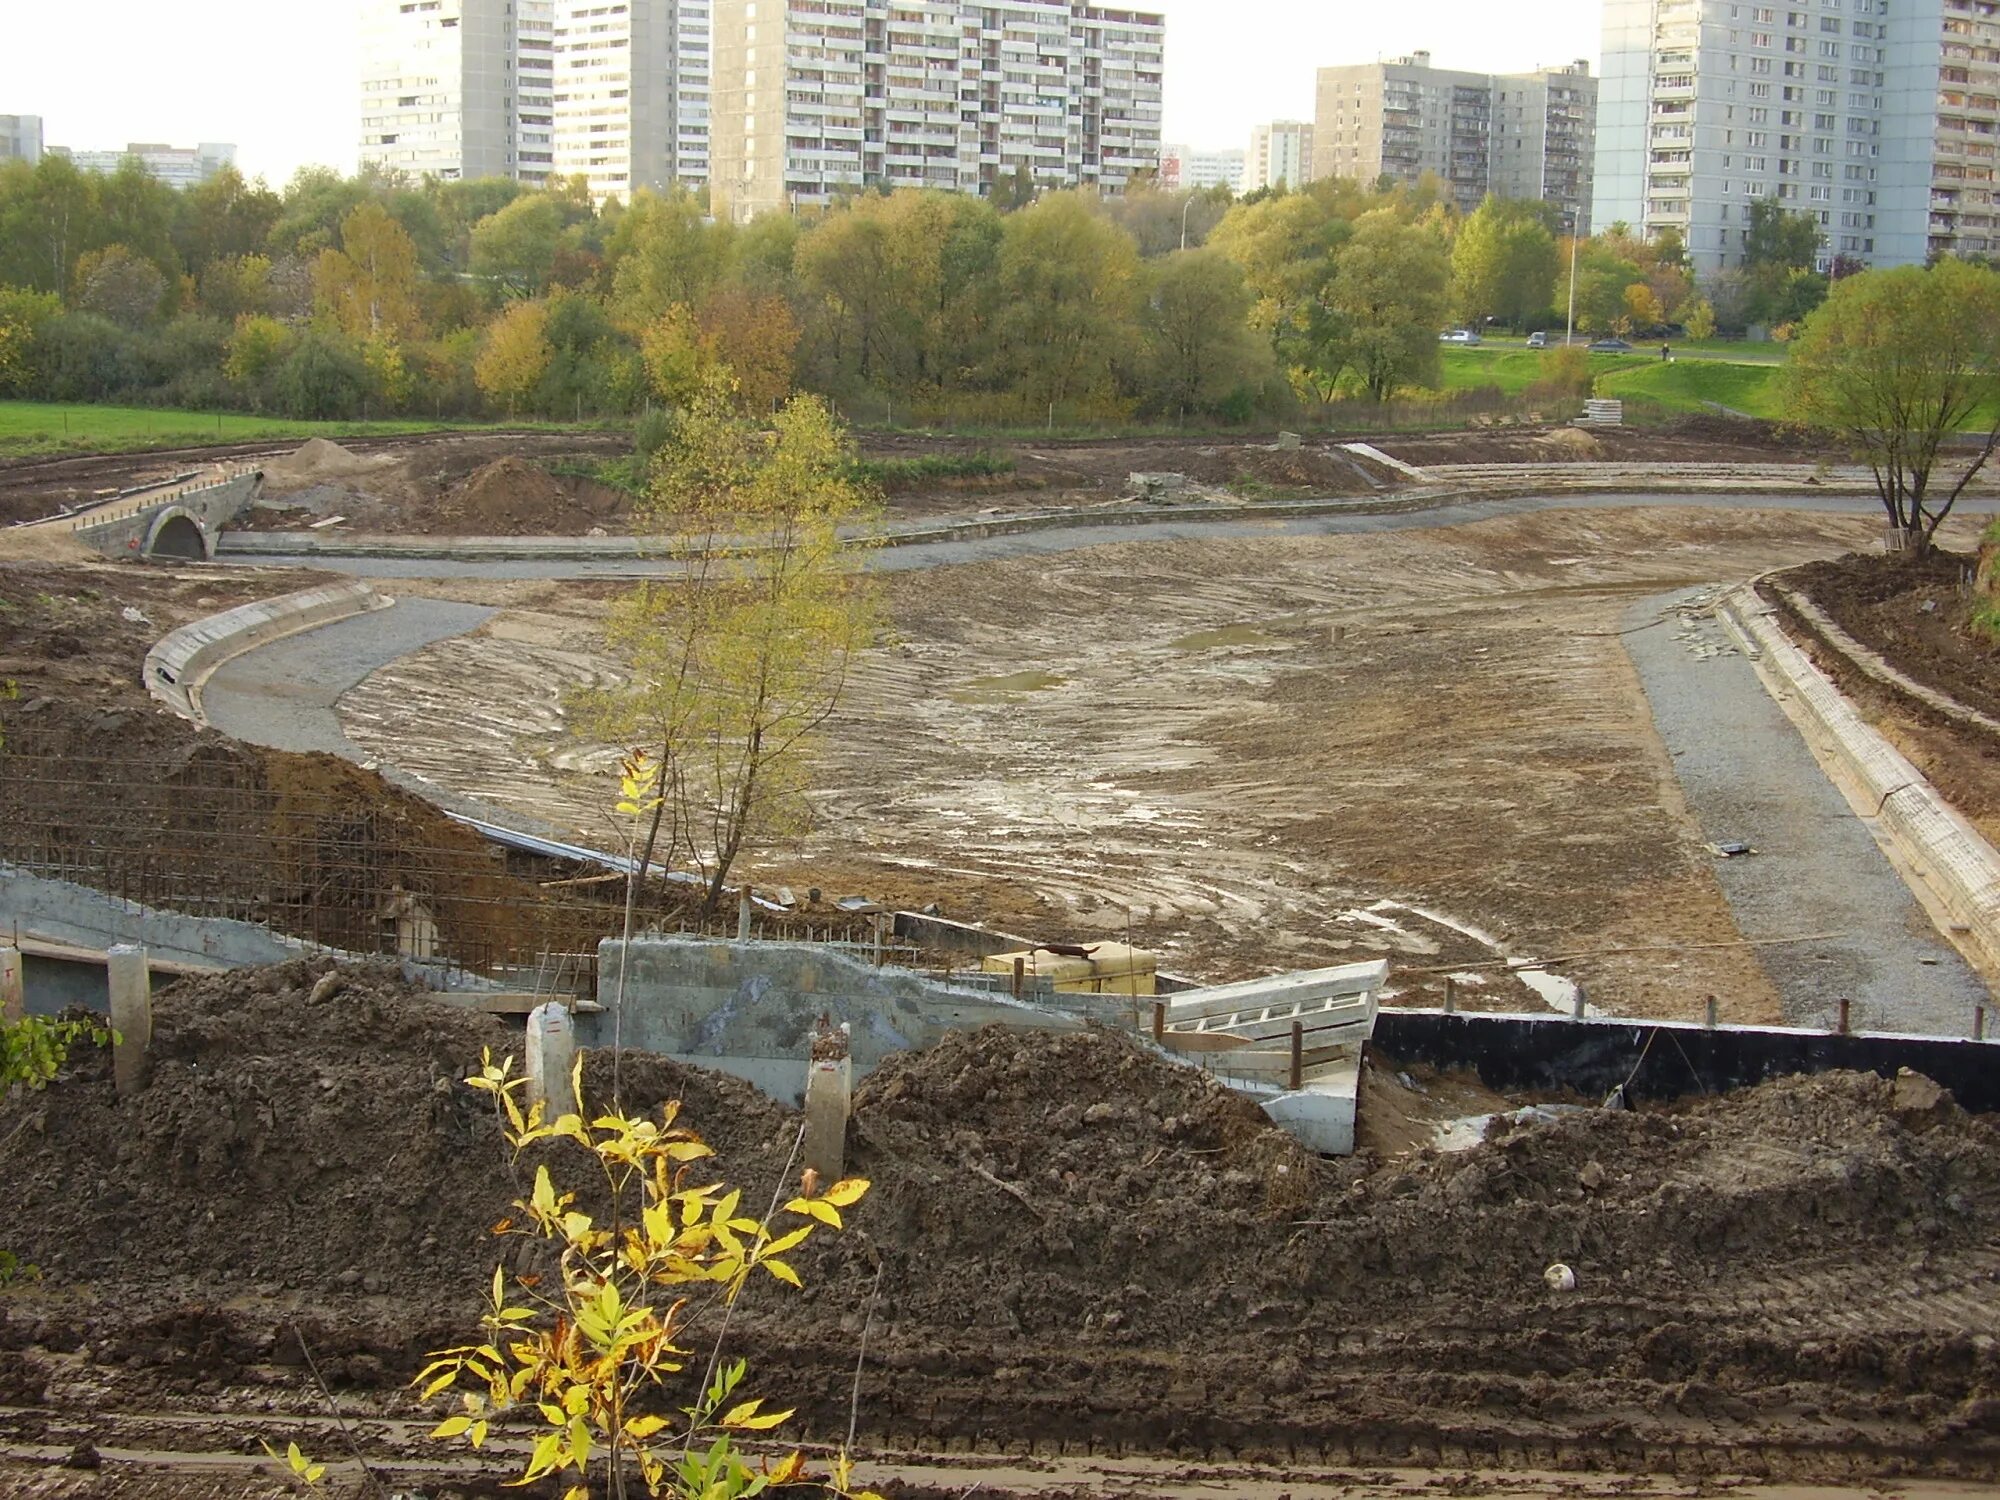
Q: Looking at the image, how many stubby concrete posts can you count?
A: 4